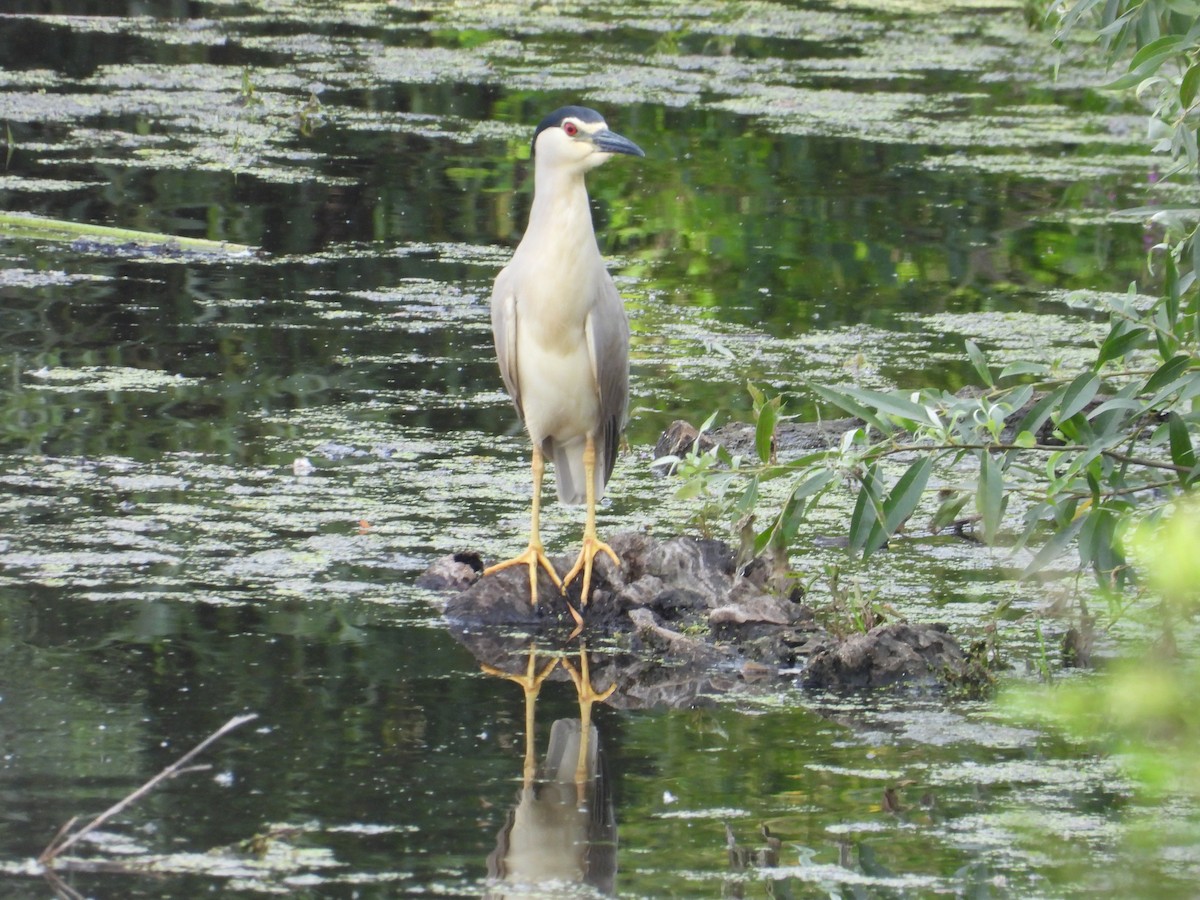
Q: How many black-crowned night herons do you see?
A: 1